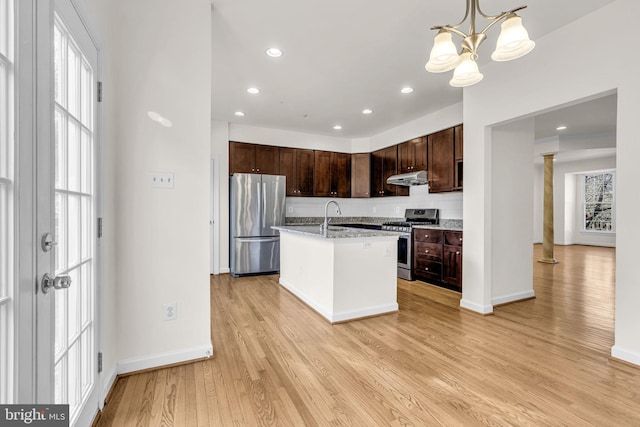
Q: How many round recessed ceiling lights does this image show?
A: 7